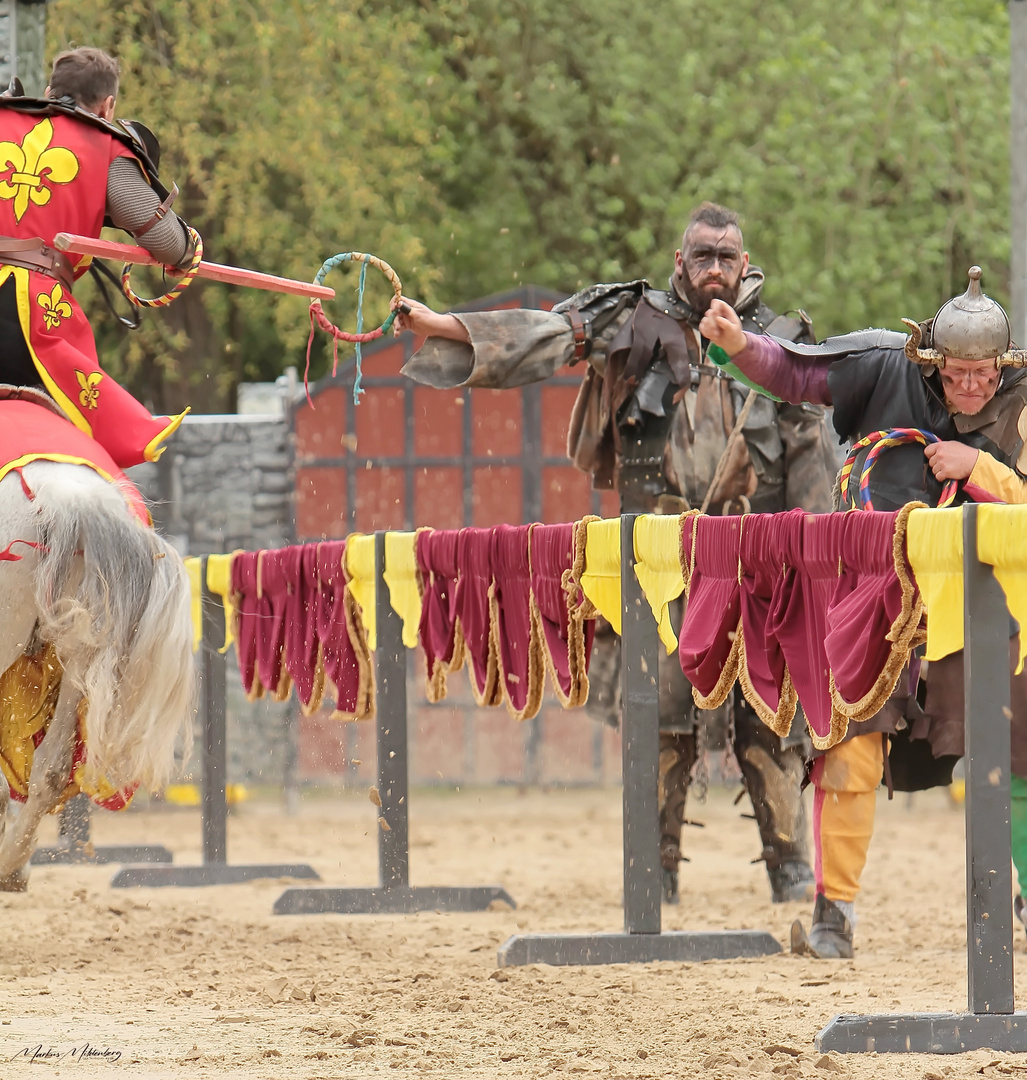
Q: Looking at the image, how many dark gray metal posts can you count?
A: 5